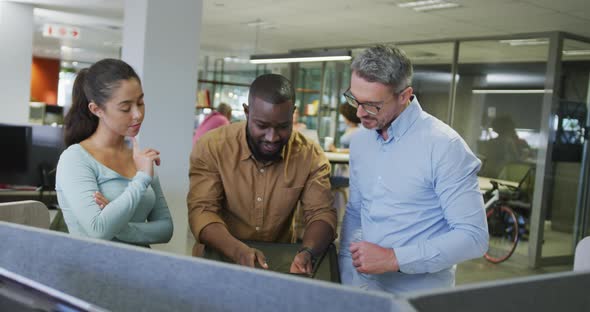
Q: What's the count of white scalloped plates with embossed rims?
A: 0